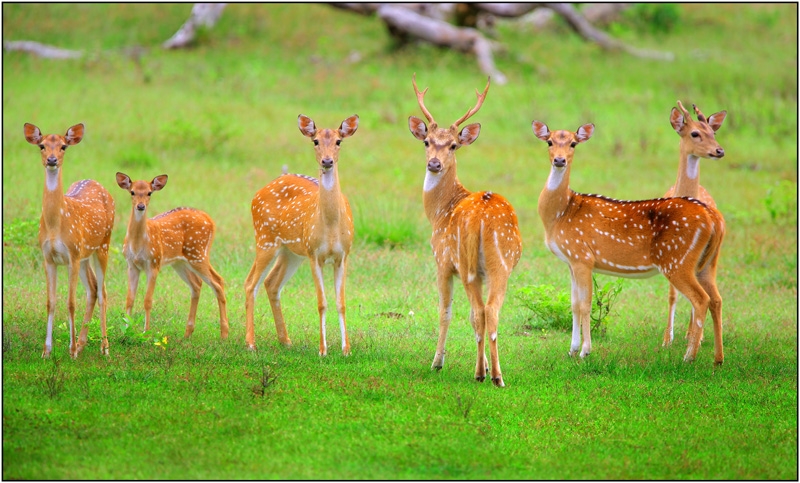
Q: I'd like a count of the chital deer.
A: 6